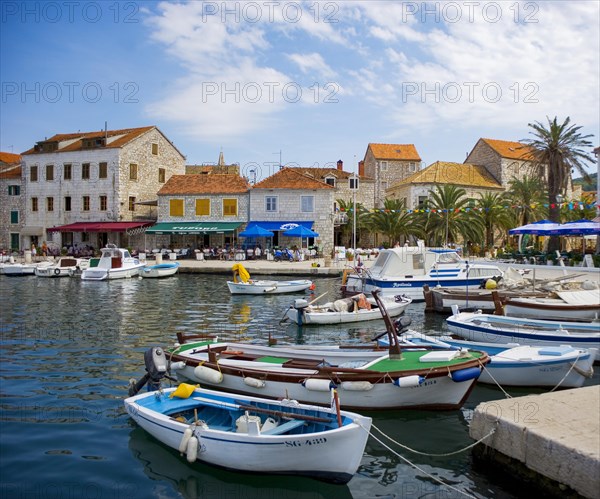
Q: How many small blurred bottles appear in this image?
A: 0